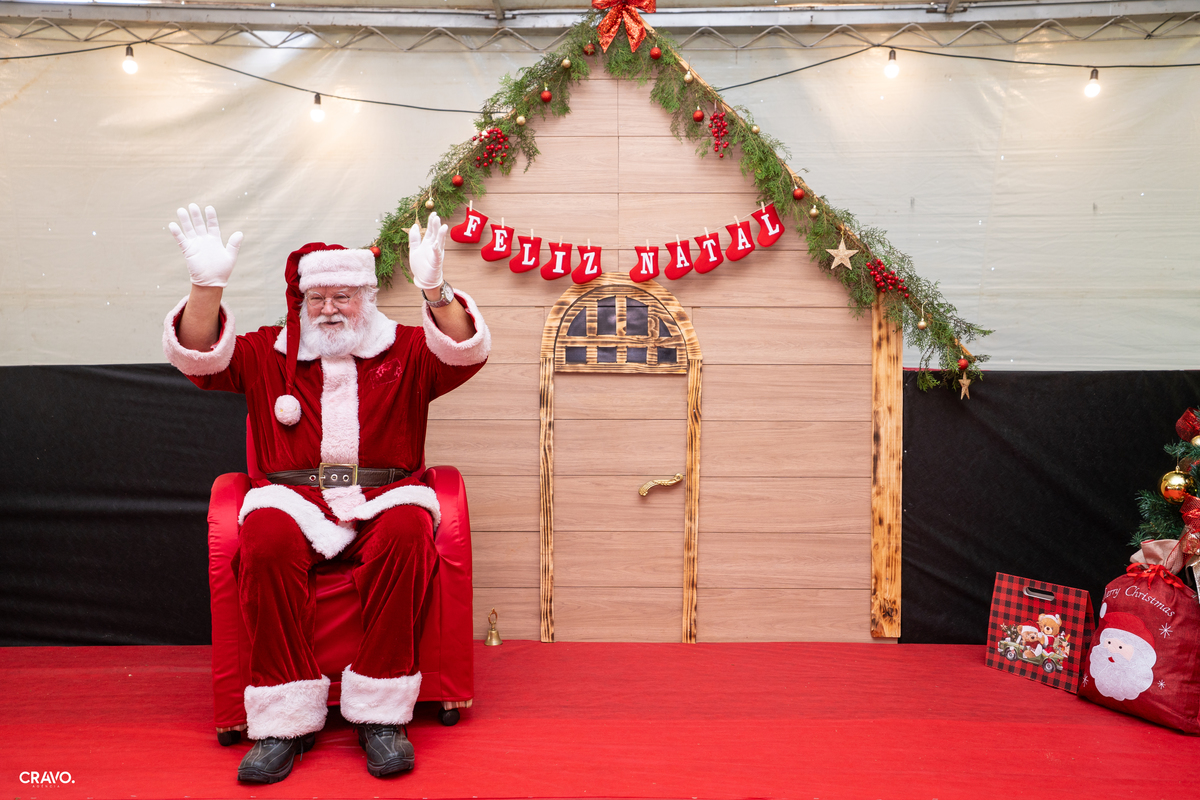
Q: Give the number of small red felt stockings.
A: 10